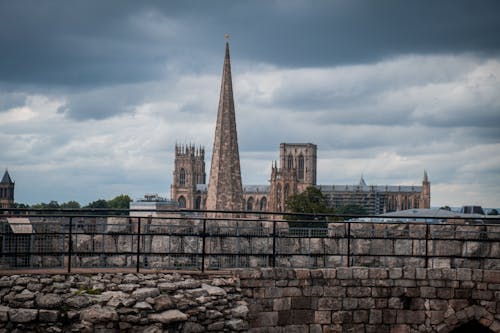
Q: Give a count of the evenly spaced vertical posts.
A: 6